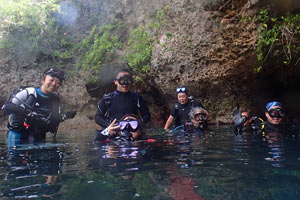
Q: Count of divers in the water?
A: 7